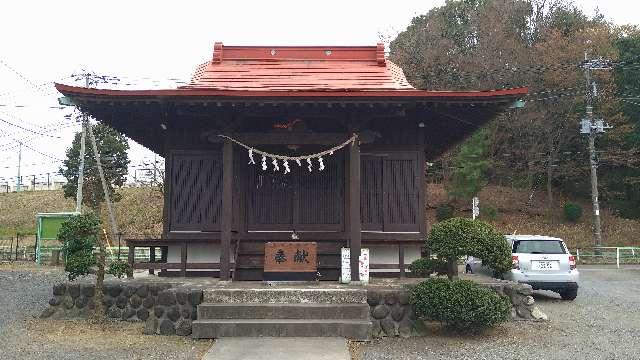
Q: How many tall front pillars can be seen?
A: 2